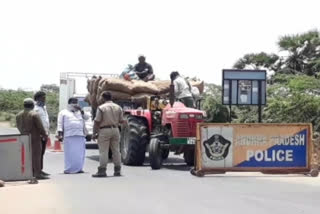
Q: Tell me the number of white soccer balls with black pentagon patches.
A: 0